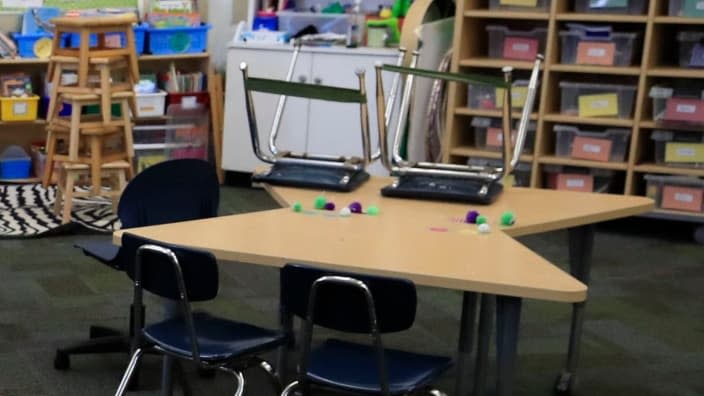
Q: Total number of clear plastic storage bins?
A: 15